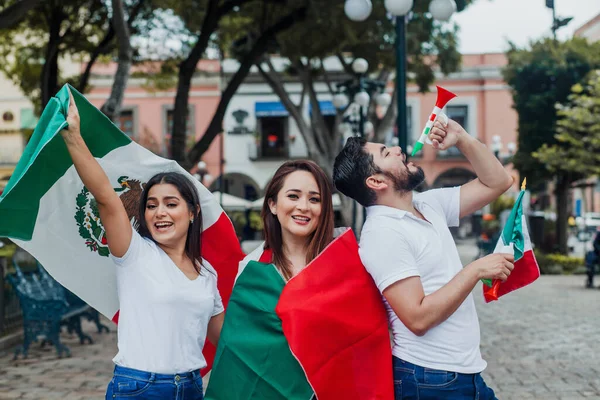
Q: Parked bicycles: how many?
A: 0